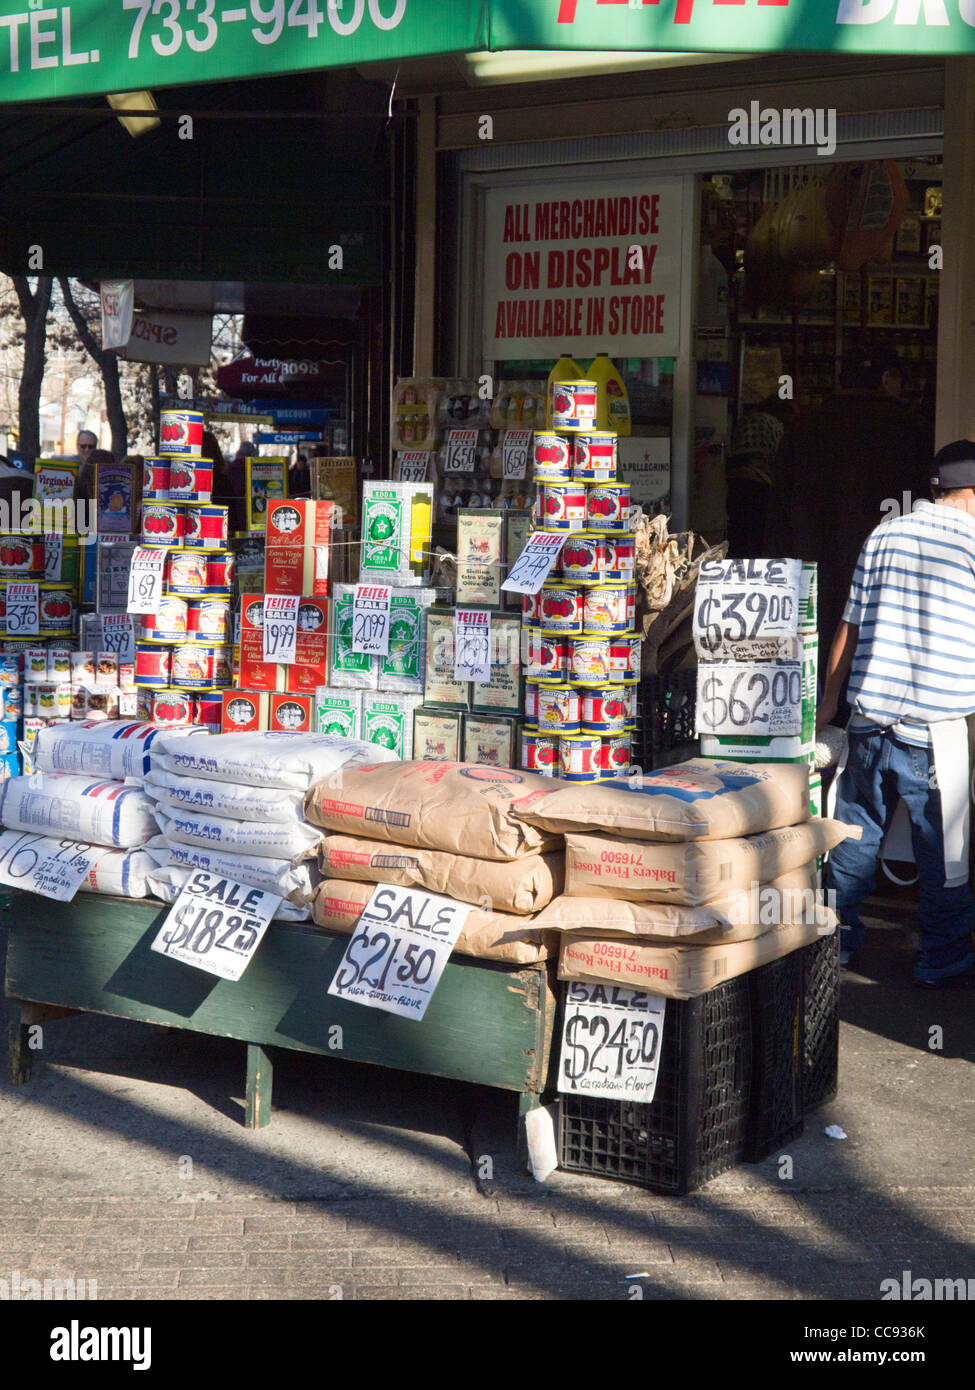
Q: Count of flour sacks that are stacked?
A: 15